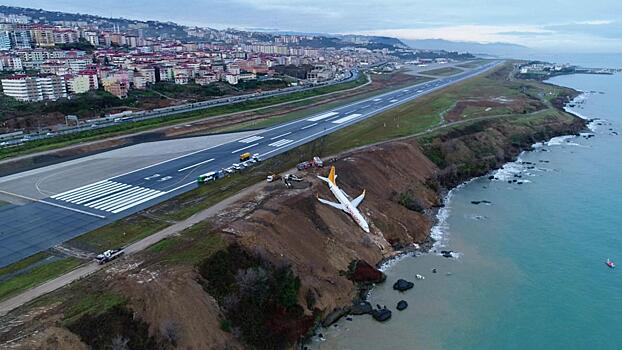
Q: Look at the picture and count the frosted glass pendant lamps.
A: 0